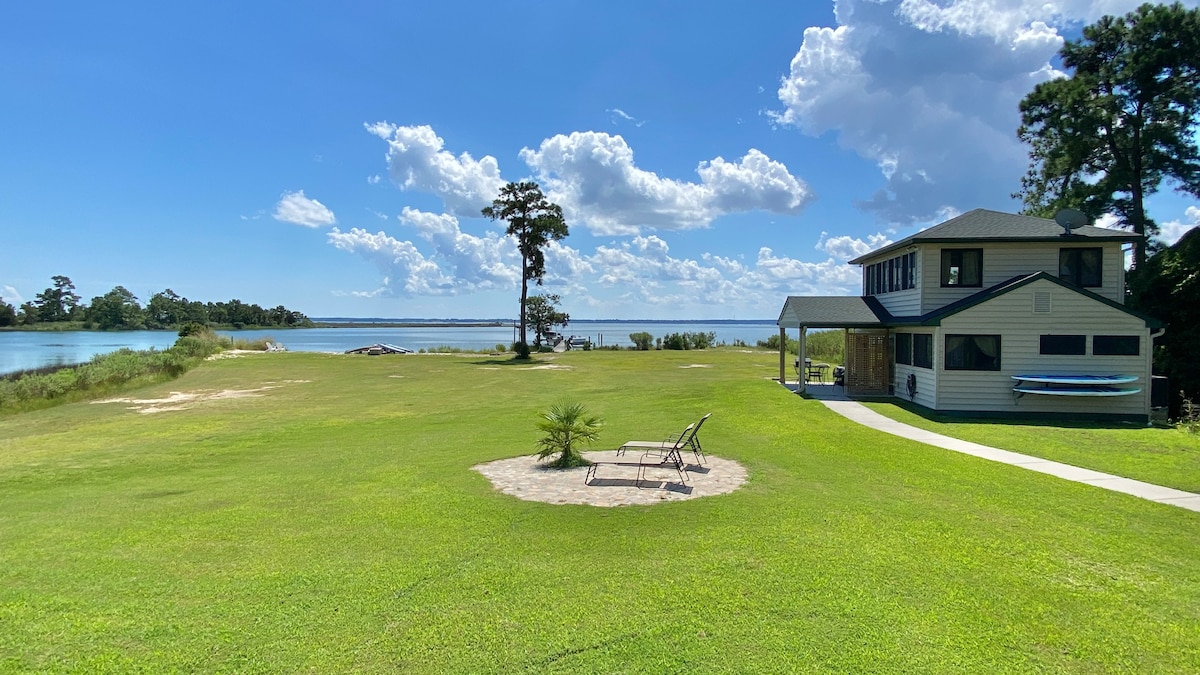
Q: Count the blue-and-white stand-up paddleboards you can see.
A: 2